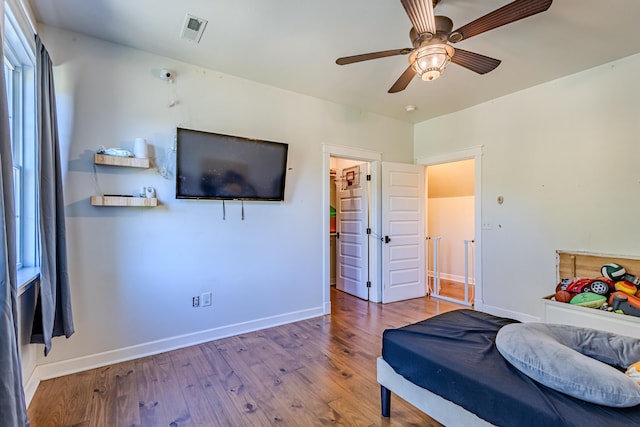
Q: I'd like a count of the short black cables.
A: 2